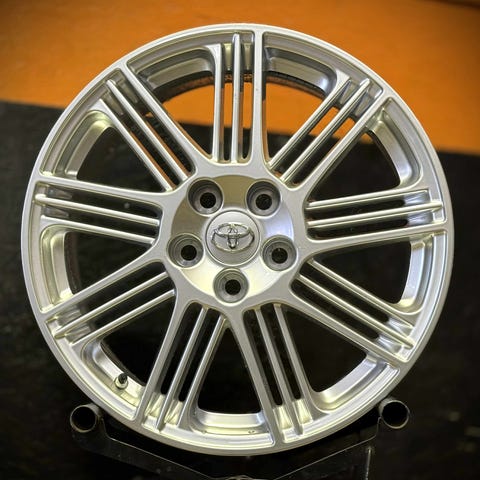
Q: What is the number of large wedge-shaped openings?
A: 9